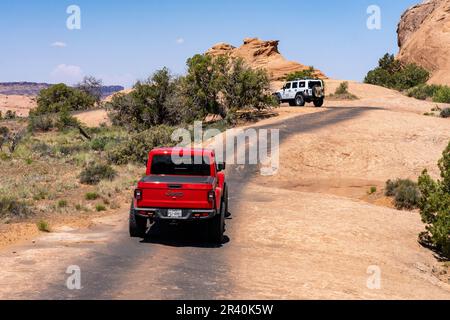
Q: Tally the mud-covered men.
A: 0